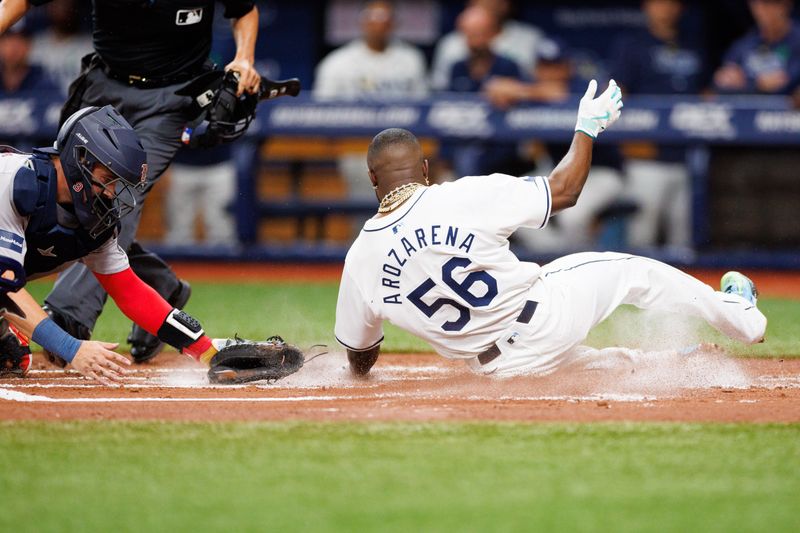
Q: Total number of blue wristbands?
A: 1